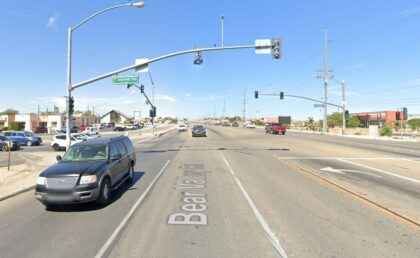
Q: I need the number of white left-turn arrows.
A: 1